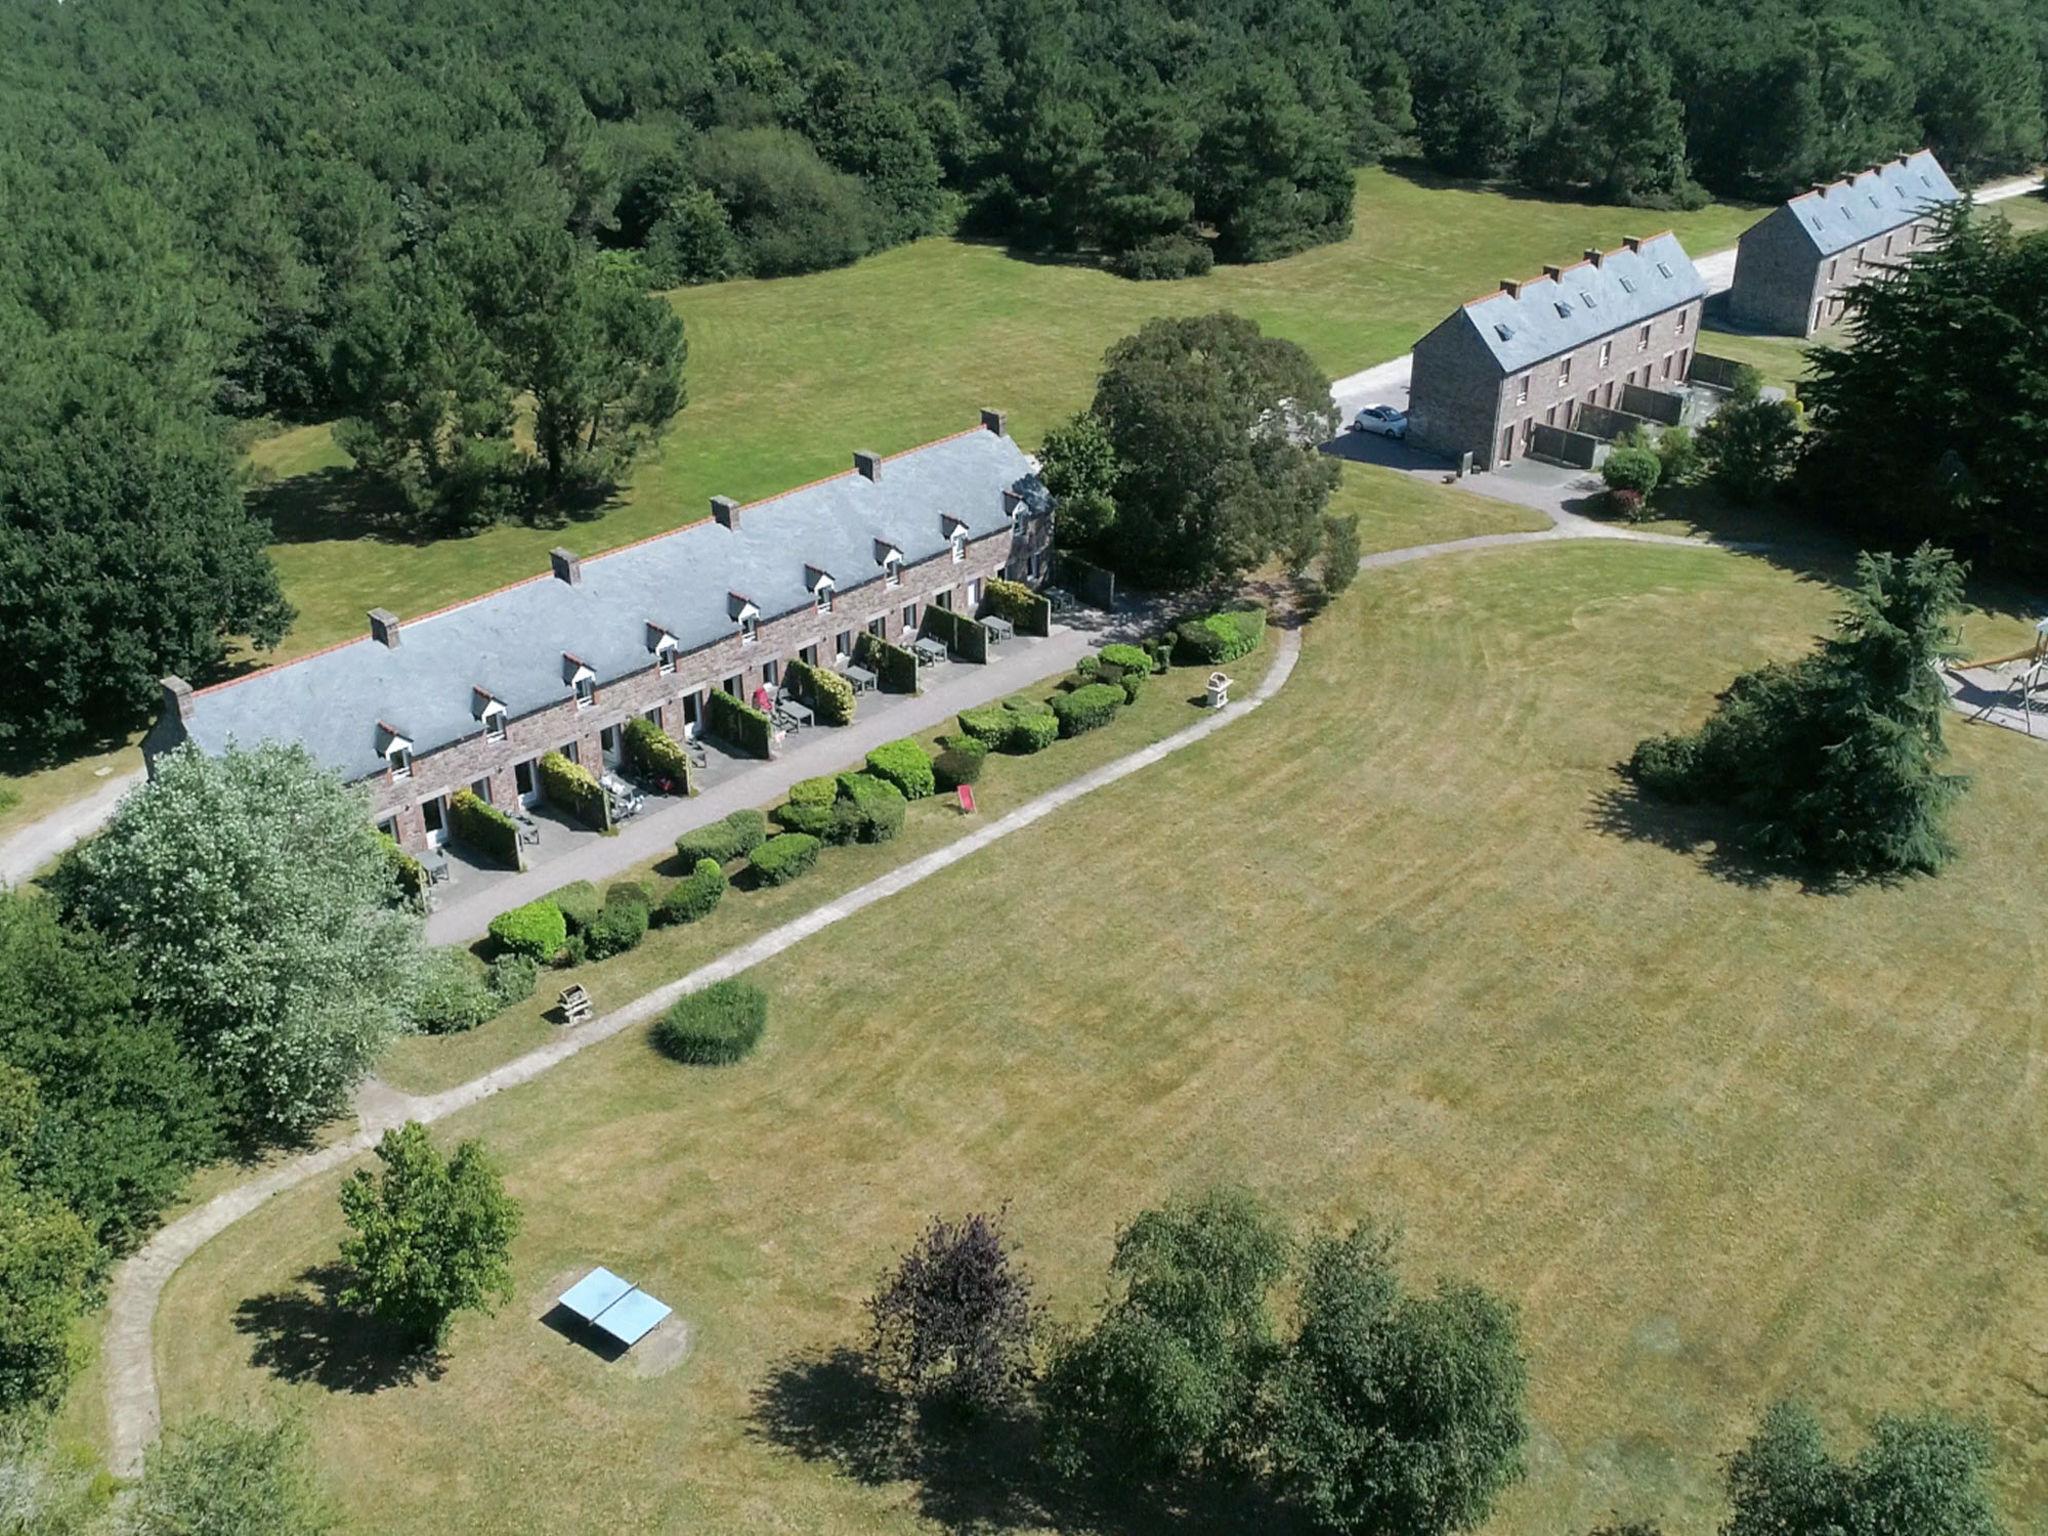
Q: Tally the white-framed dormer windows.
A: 9